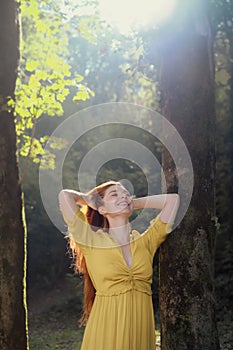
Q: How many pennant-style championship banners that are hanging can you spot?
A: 0